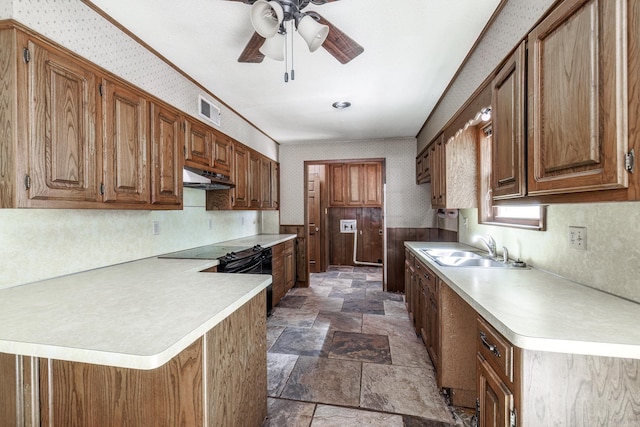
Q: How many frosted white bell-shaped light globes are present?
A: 3